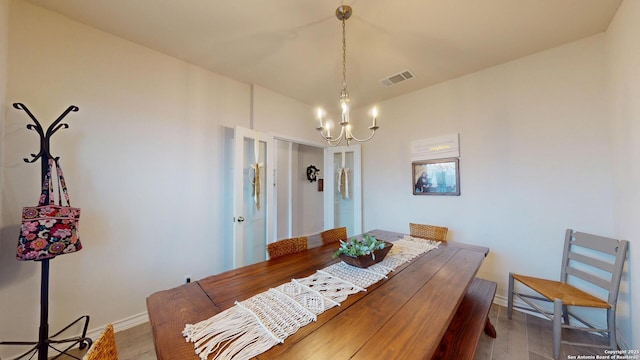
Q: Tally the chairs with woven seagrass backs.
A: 4